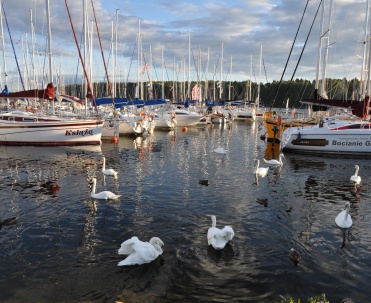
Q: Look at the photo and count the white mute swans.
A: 9